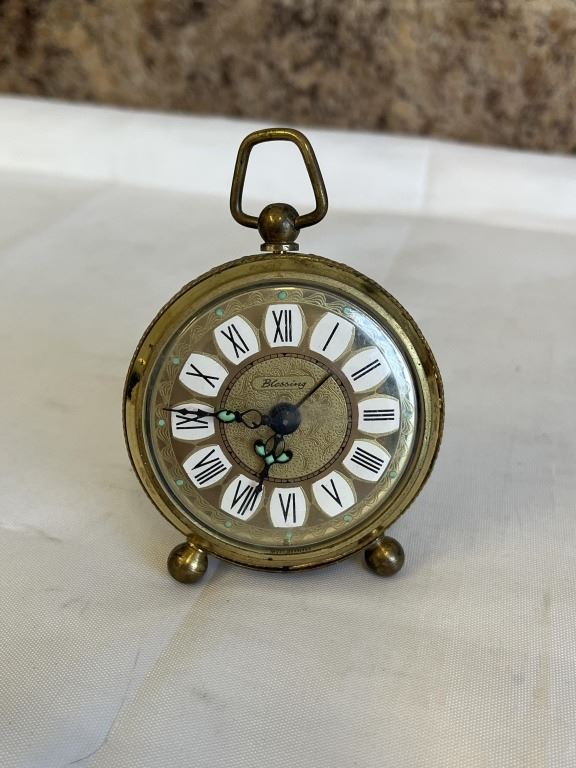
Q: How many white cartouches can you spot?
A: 12